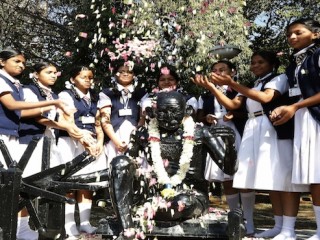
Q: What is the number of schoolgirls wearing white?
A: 8